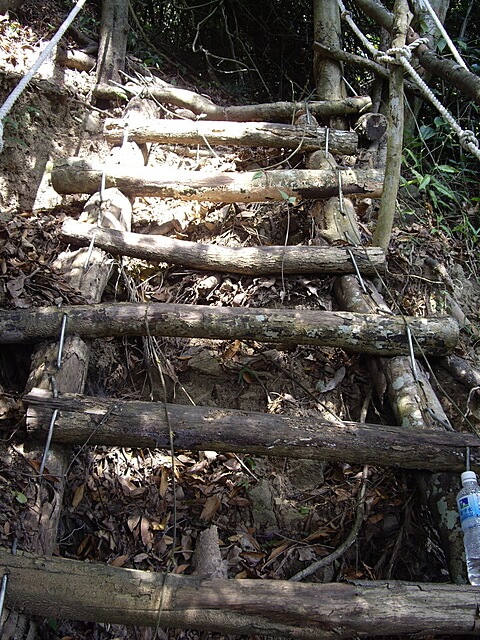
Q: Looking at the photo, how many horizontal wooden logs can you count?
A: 7